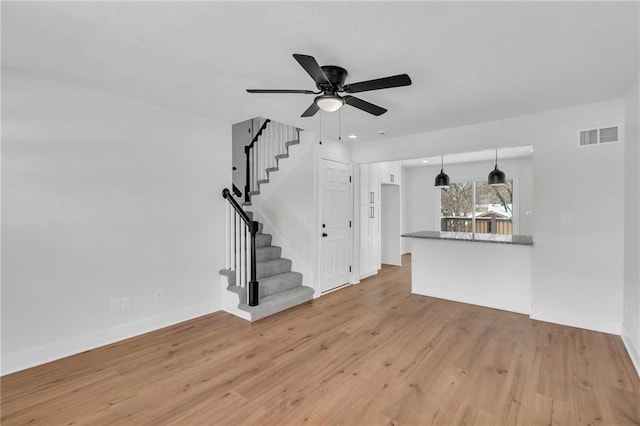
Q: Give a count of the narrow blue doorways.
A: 0